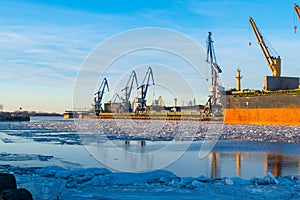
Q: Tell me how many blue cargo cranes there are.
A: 4